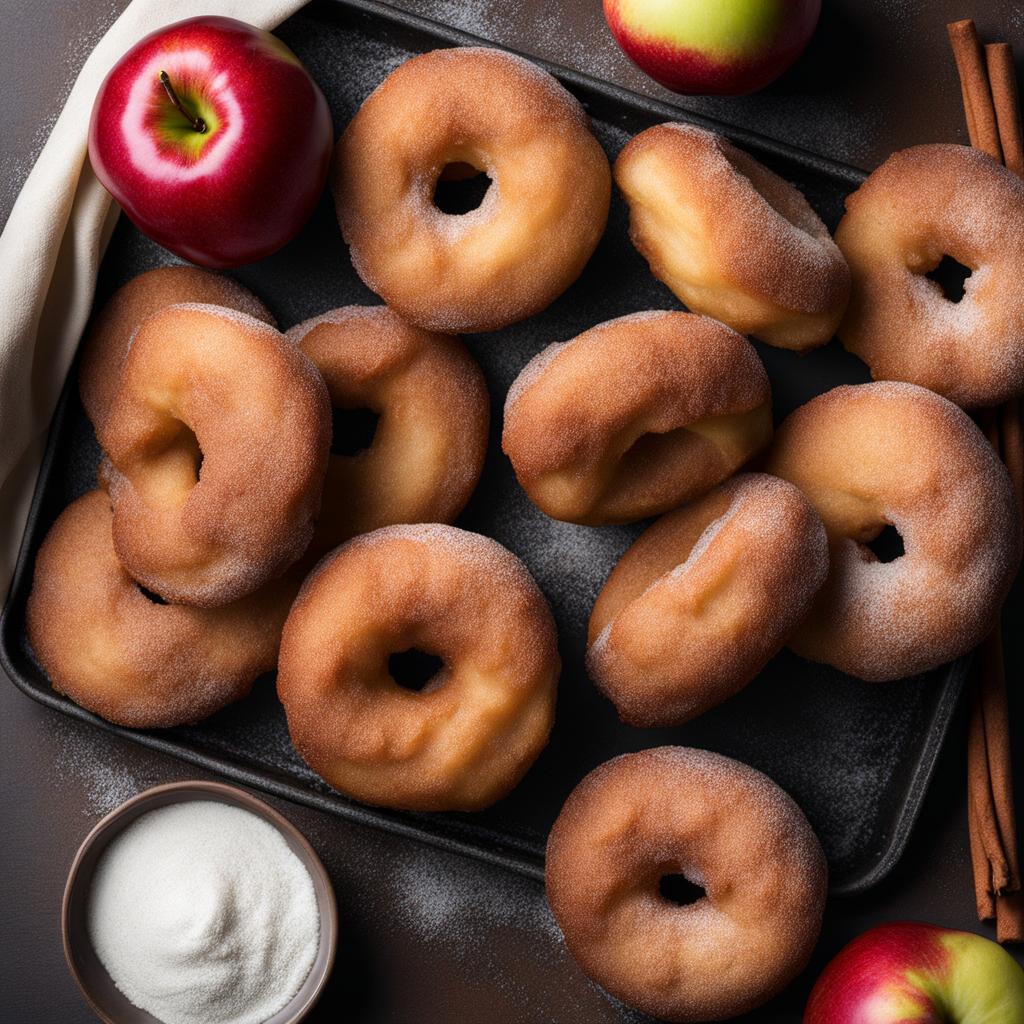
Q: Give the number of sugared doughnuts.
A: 12